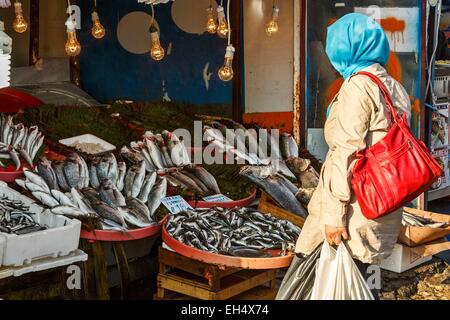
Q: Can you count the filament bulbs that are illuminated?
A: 8